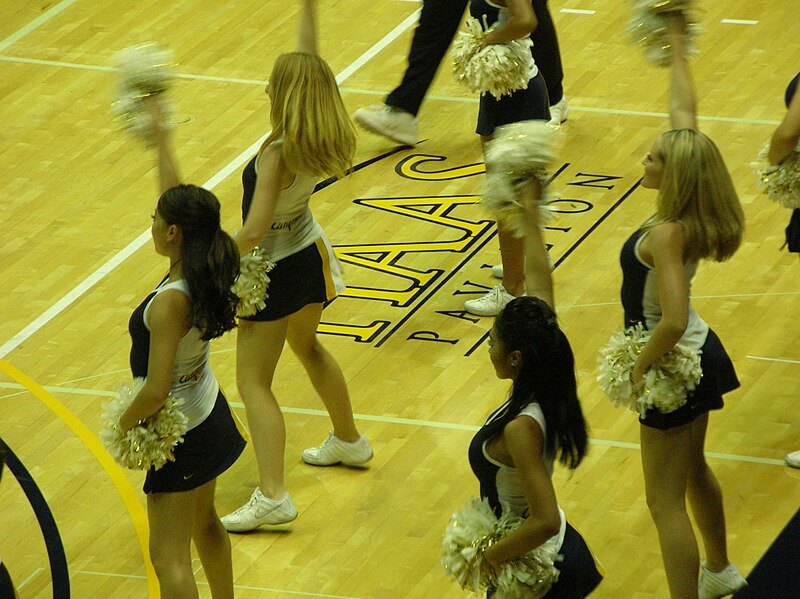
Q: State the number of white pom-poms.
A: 9